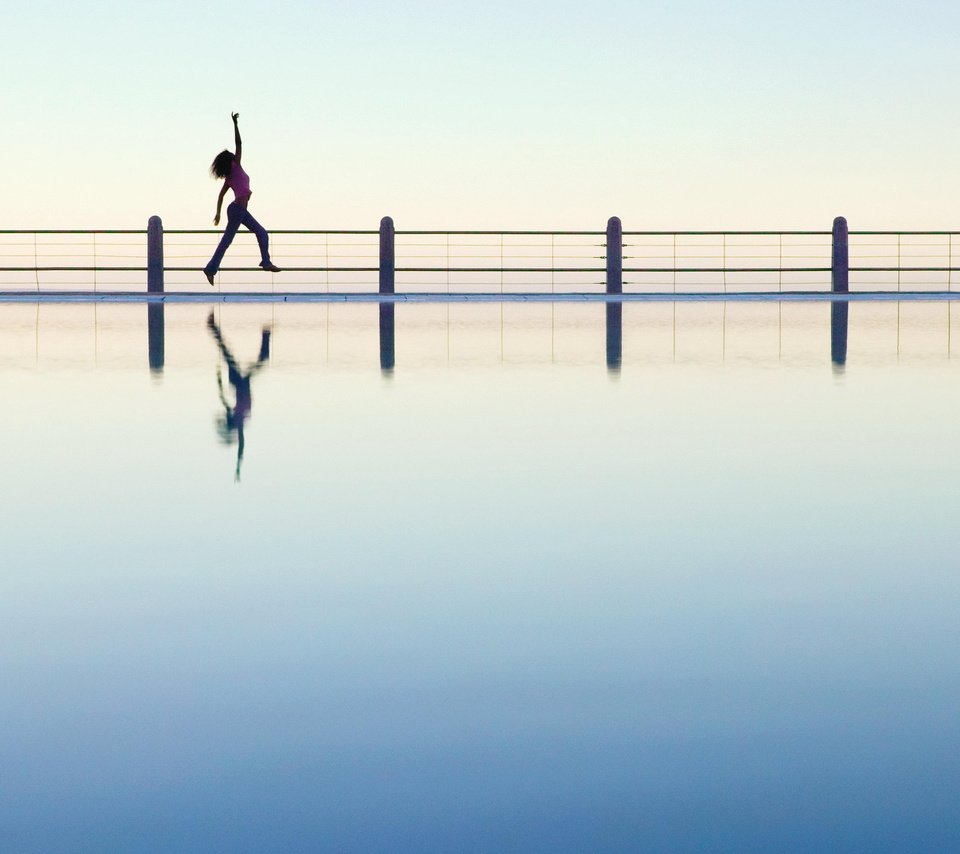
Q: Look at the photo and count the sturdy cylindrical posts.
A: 4